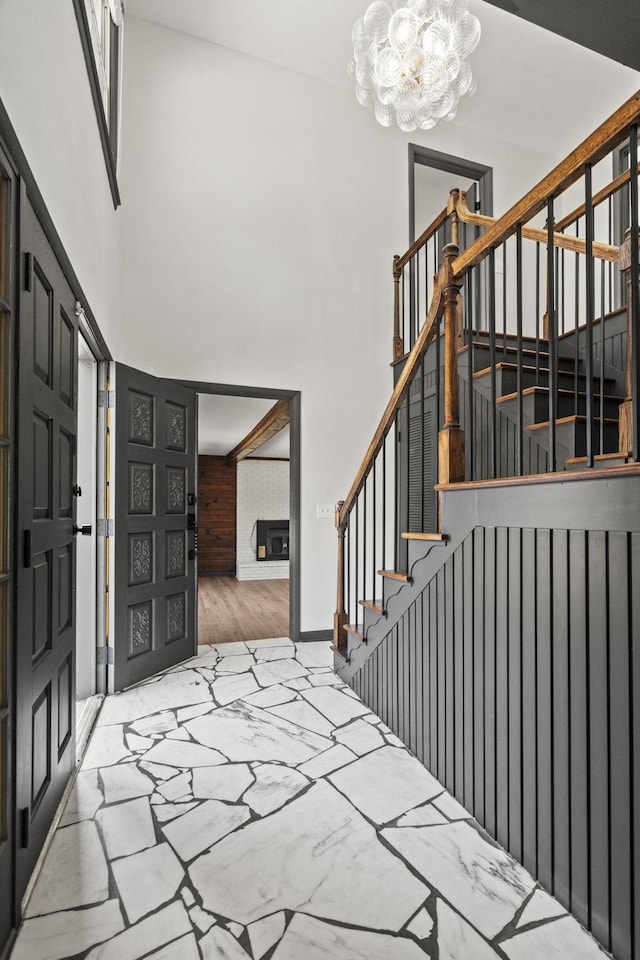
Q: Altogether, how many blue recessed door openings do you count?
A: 0